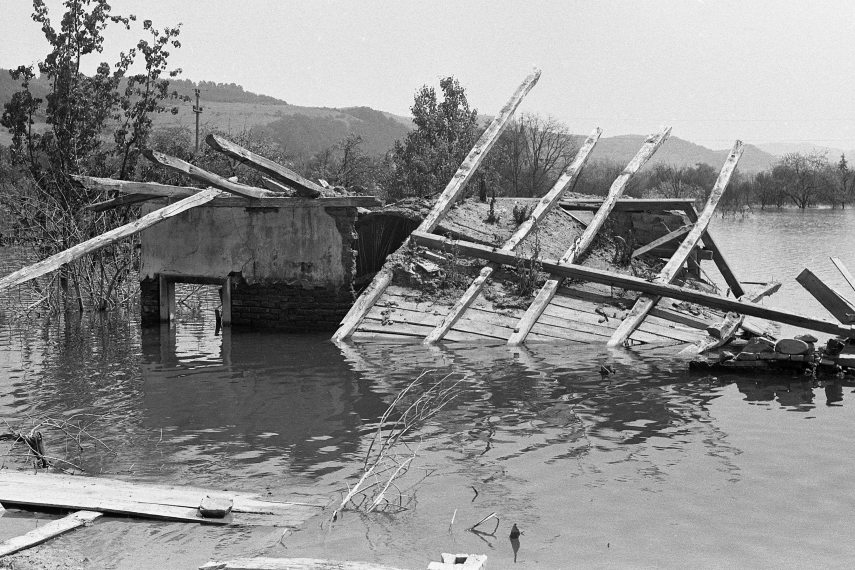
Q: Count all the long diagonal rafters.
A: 4